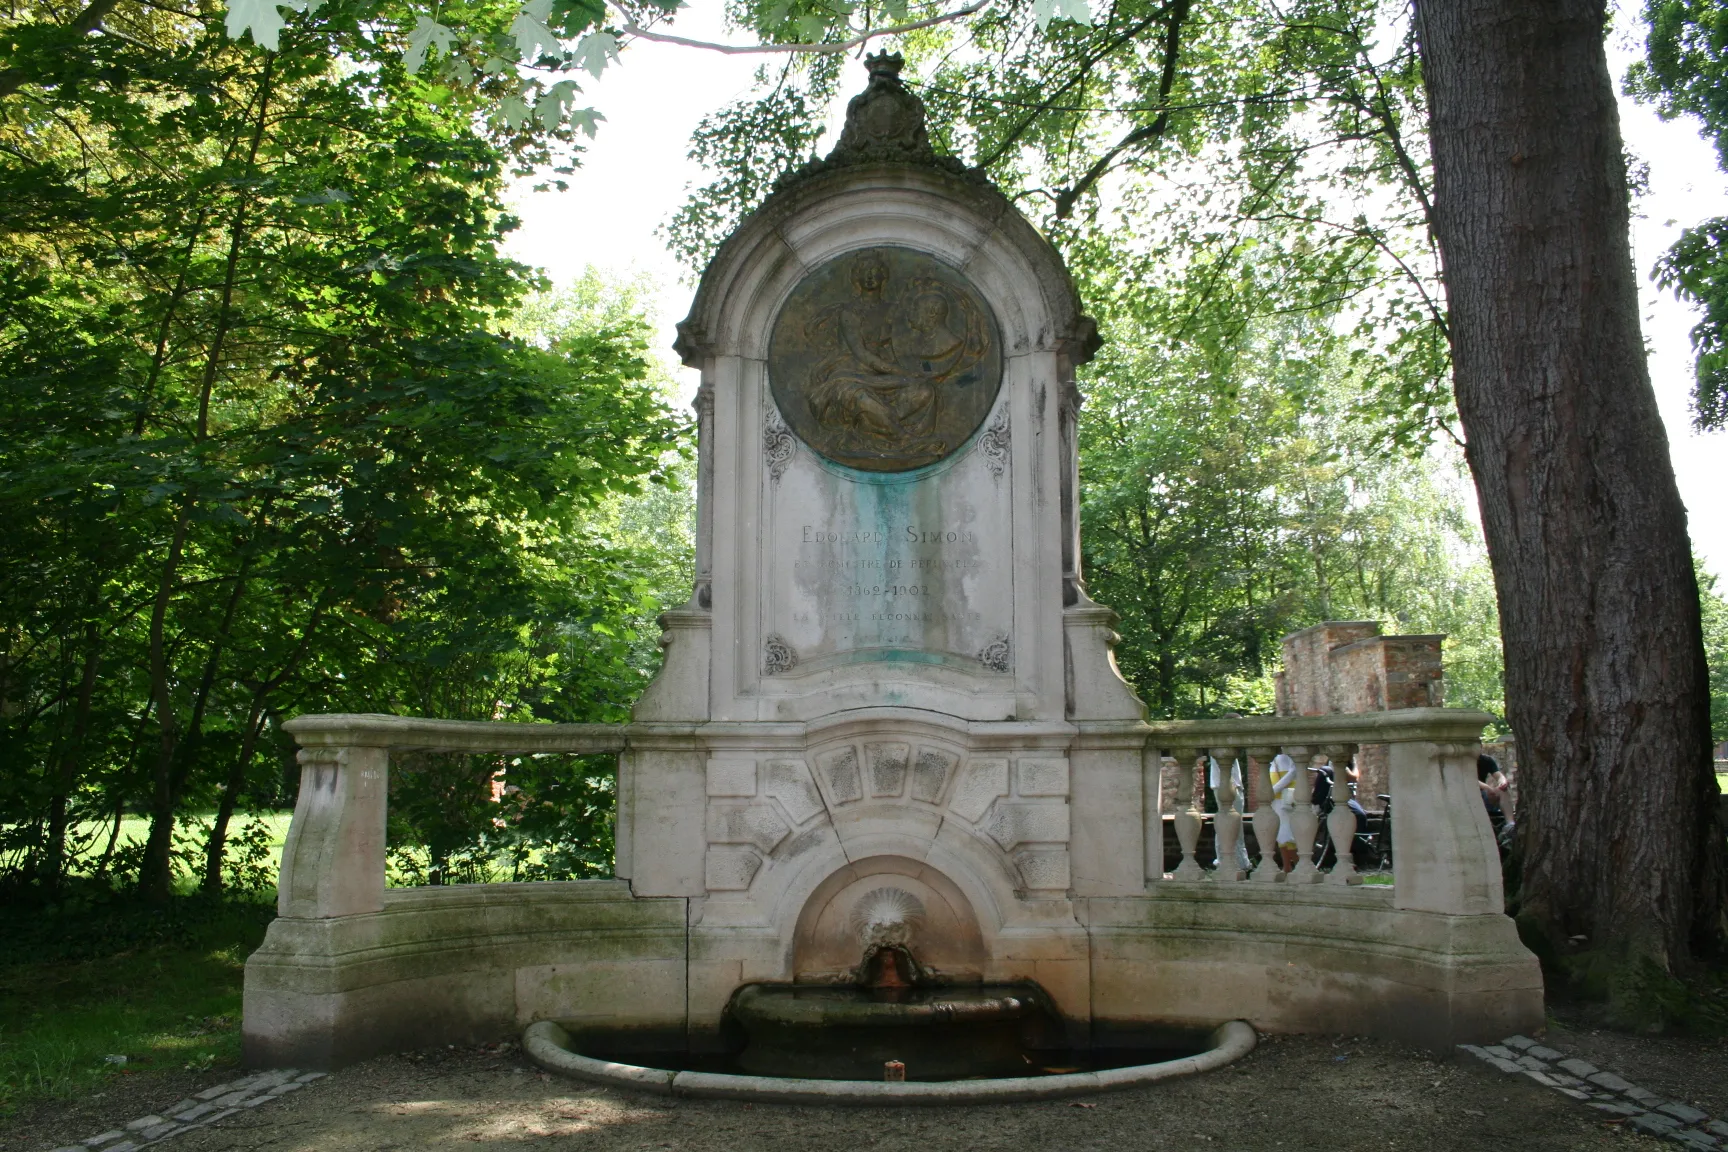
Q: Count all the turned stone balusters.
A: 5